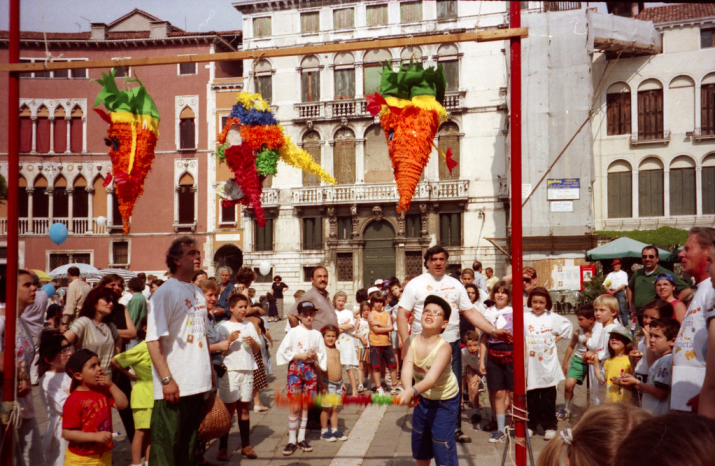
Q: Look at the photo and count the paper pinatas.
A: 3